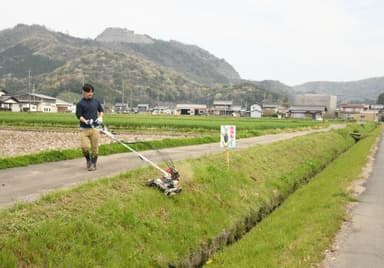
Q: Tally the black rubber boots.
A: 2